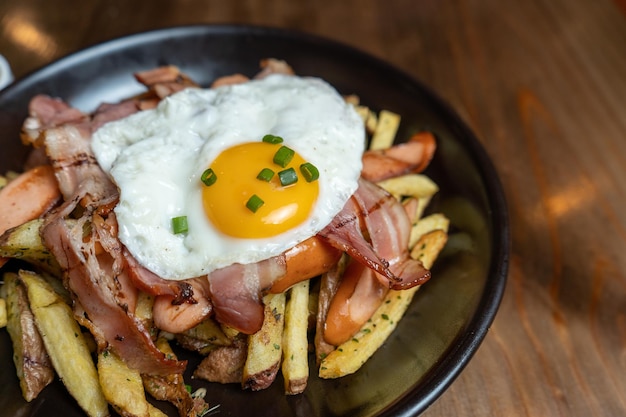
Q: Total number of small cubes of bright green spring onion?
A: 8